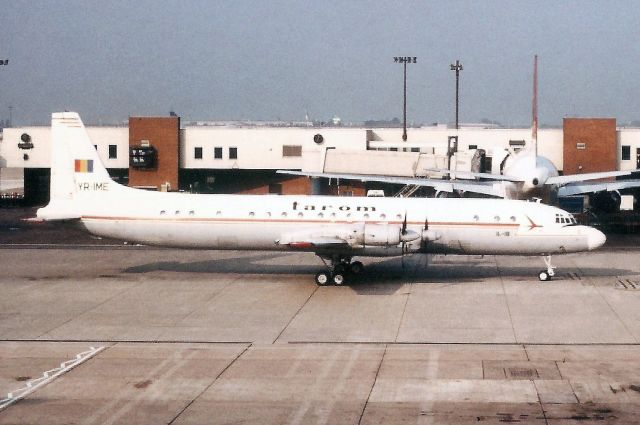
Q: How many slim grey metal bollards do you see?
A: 0